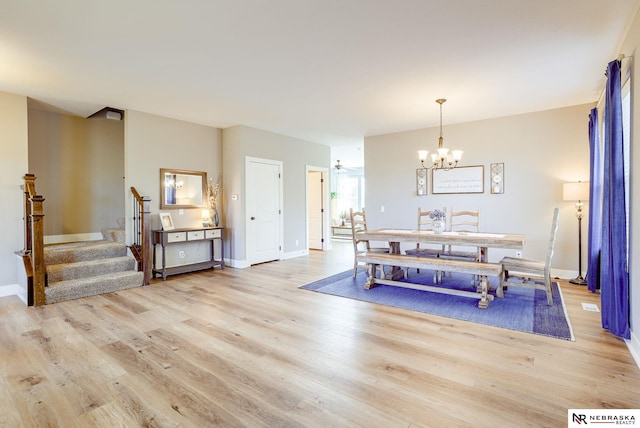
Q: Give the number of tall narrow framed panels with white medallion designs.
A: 2